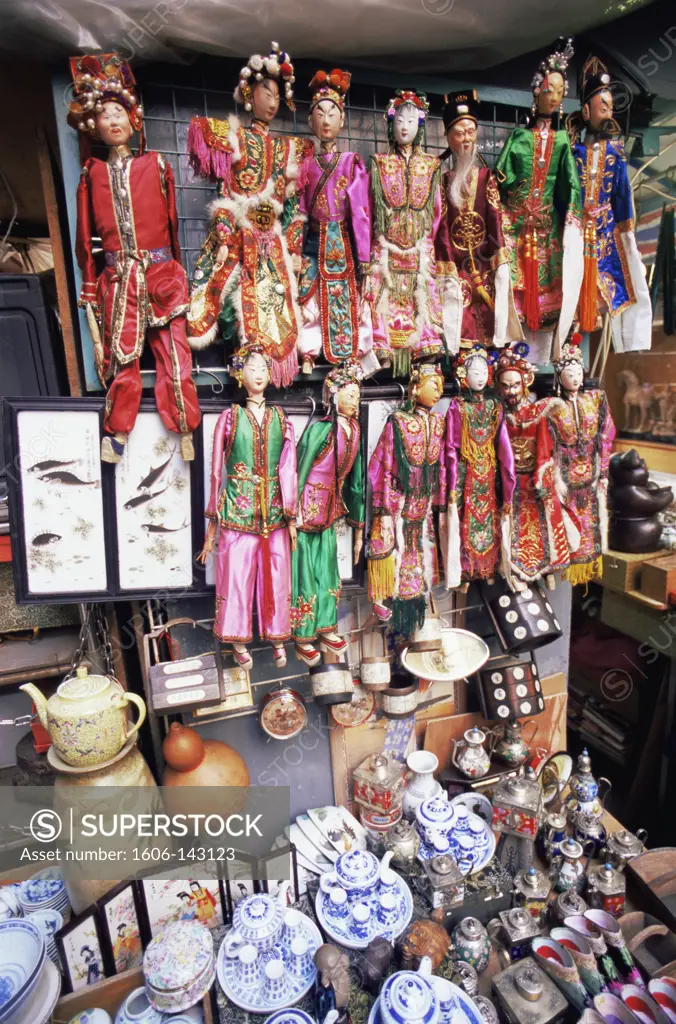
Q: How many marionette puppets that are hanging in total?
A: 13